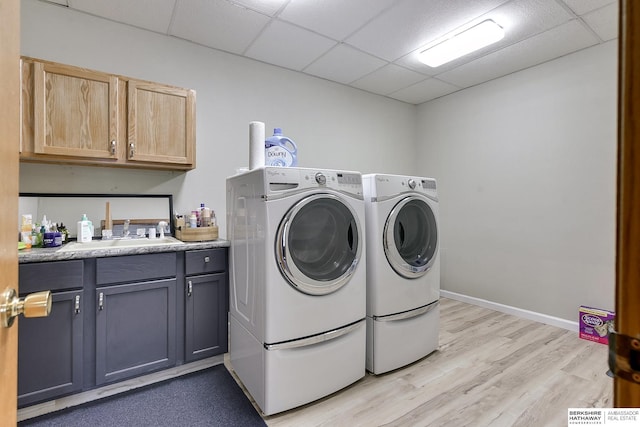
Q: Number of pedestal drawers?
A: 2